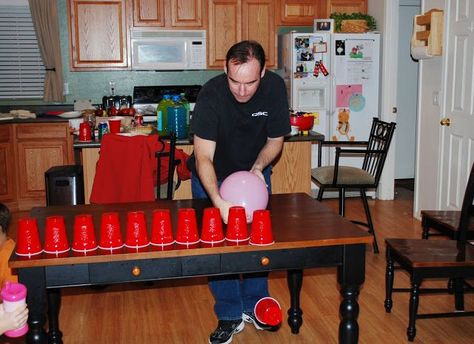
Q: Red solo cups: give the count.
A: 13